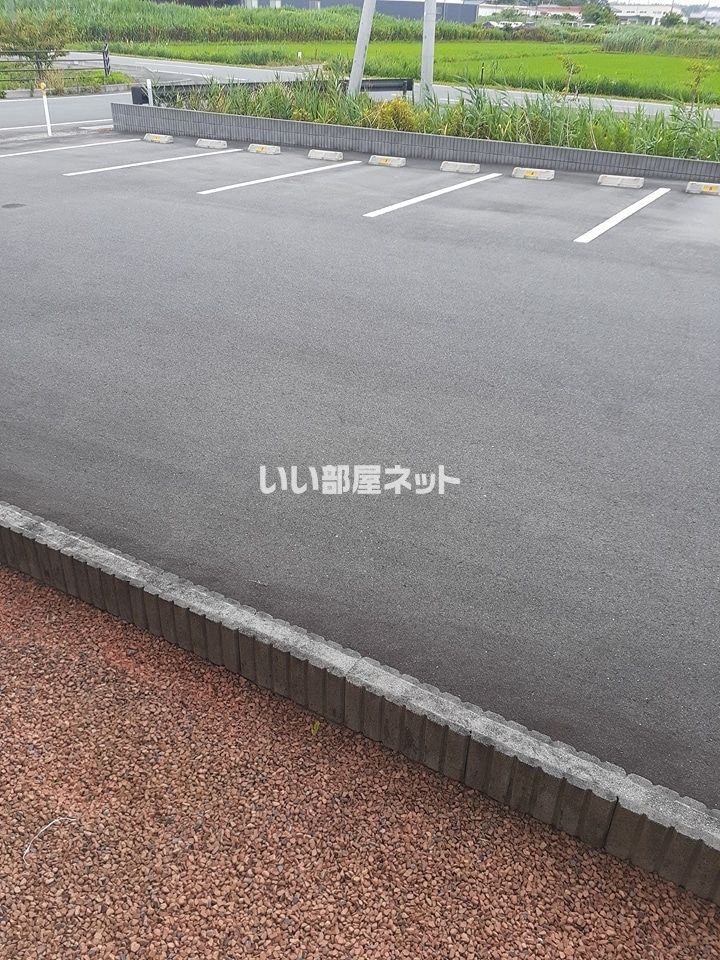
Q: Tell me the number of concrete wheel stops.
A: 9